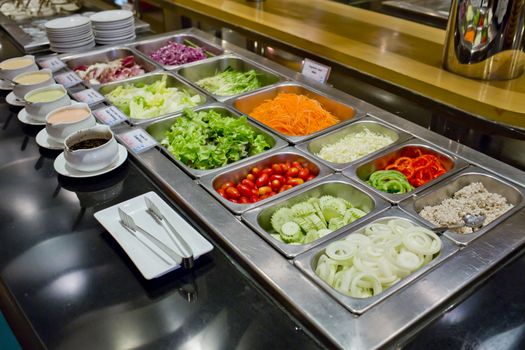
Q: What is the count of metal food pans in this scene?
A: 12